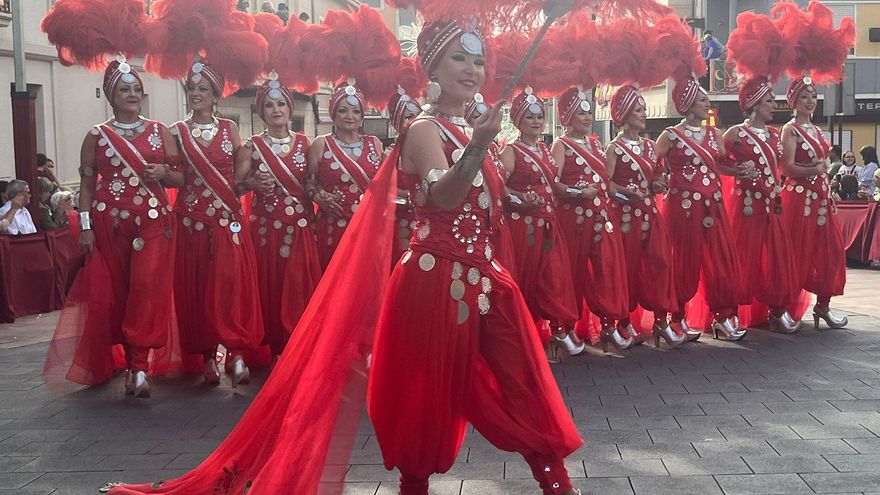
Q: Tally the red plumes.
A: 13